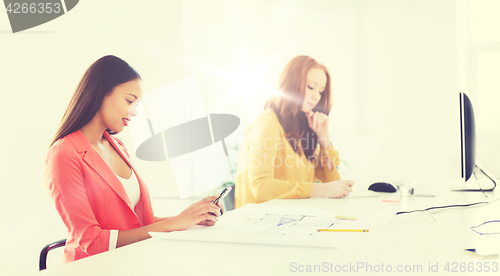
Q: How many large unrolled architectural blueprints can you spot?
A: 1